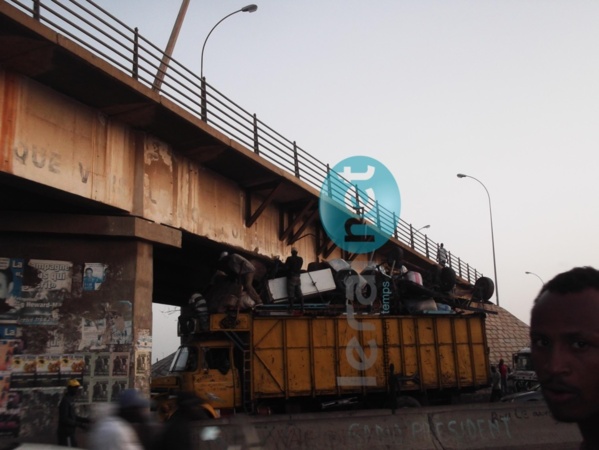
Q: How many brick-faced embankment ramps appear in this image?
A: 1